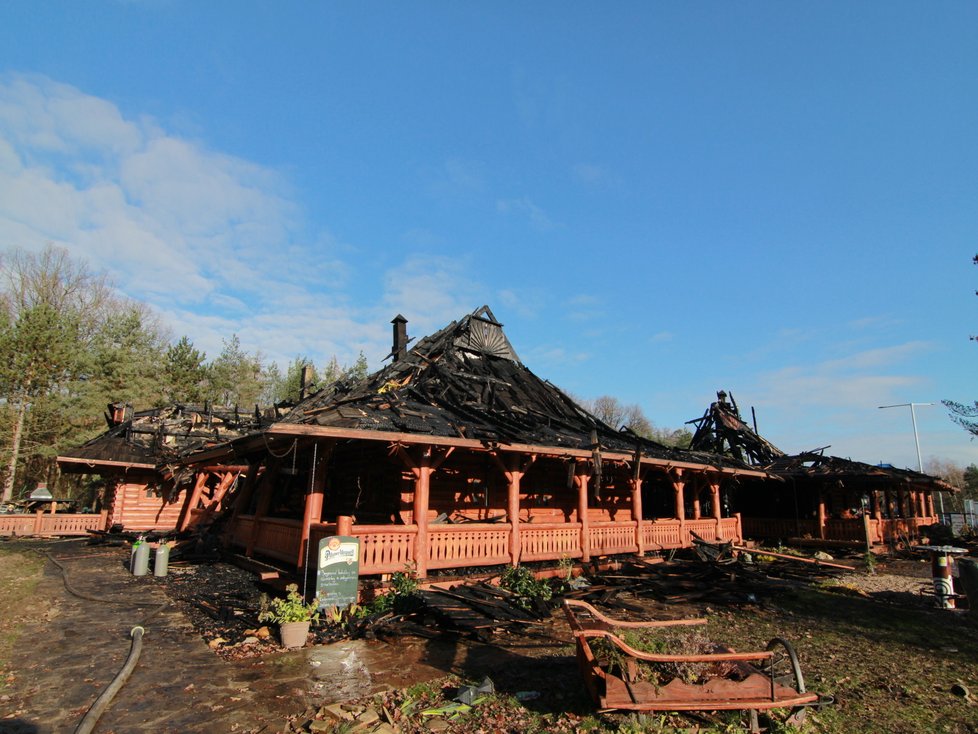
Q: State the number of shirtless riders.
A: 0